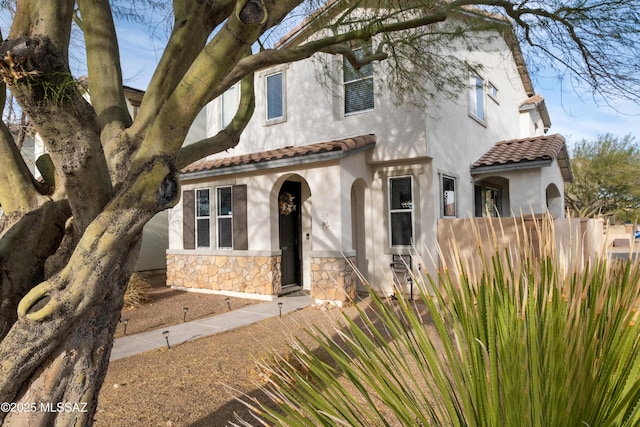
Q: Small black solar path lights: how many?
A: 5